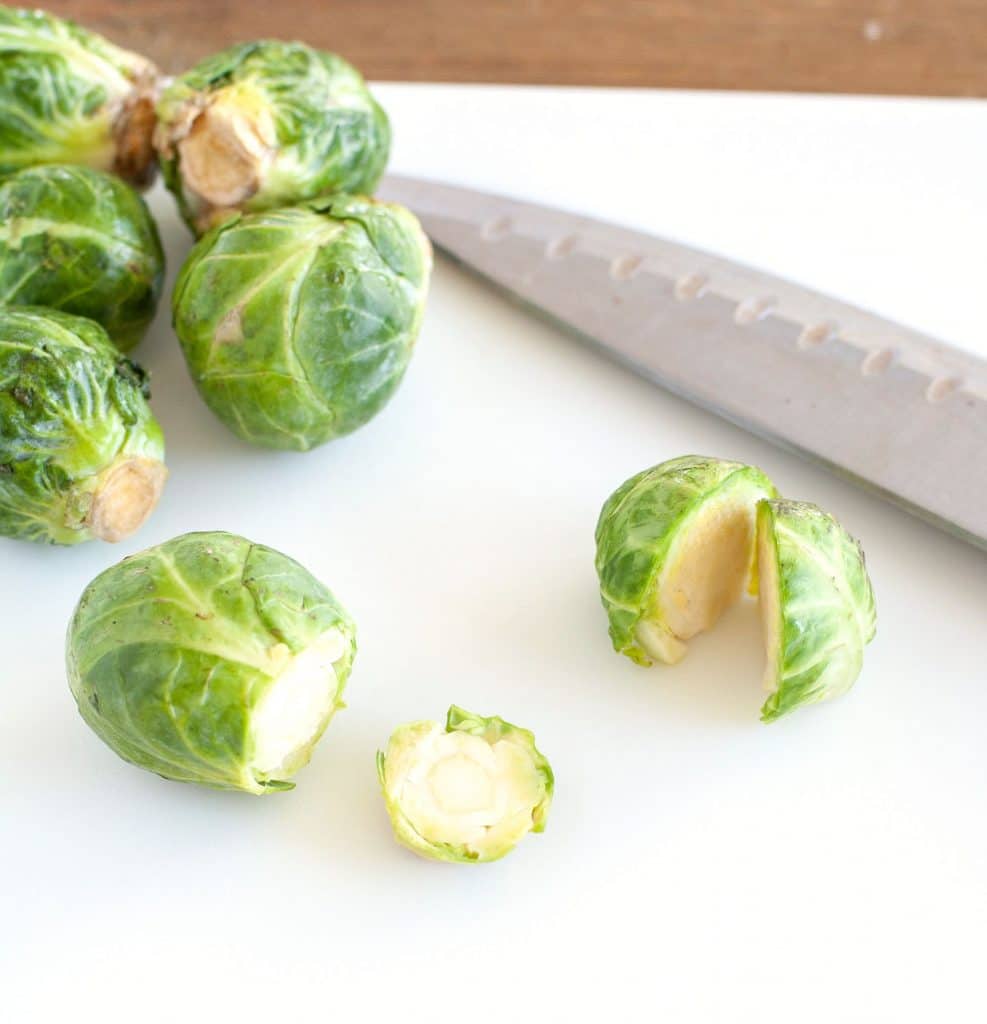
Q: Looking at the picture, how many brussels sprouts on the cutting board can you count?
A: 7